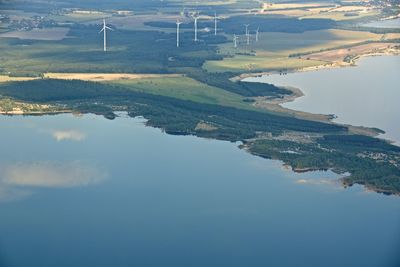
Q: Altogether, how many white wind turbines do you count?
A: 8